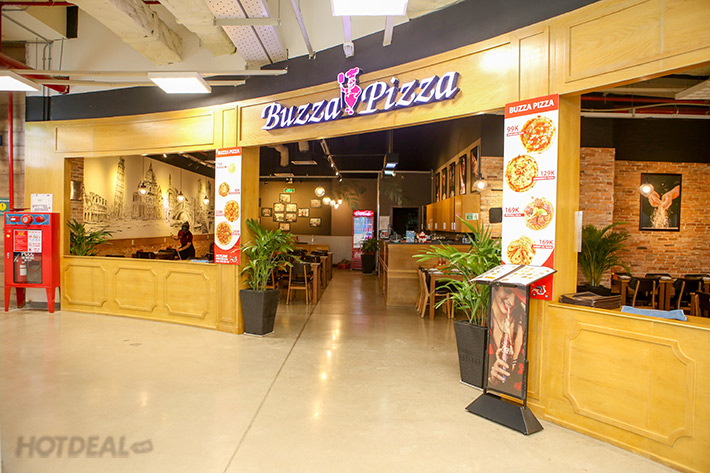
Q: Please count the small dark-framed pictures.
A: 10